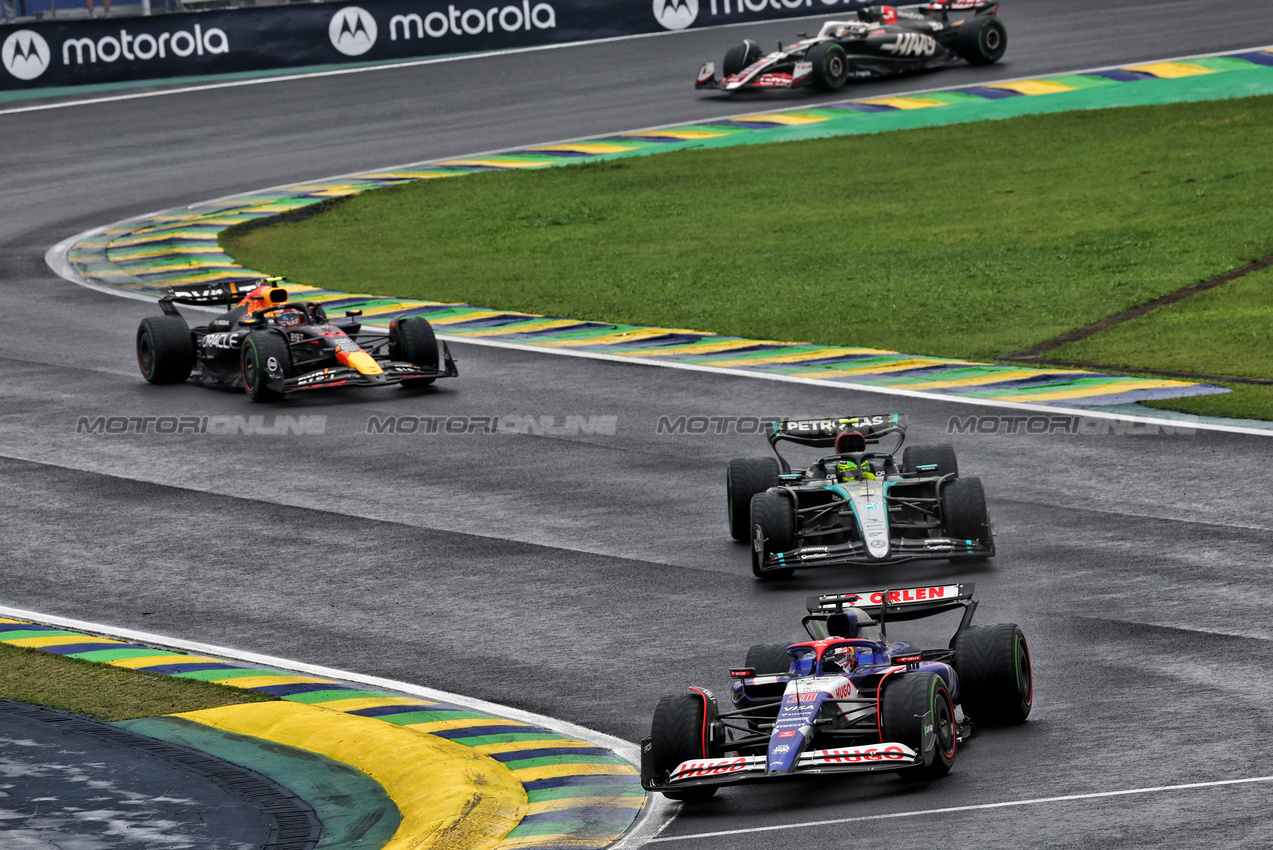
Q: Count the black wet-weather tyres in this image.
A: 14